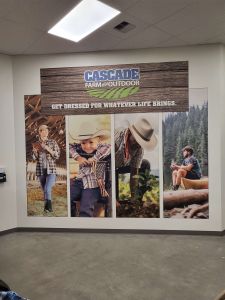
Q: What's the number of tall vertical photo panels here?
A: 4